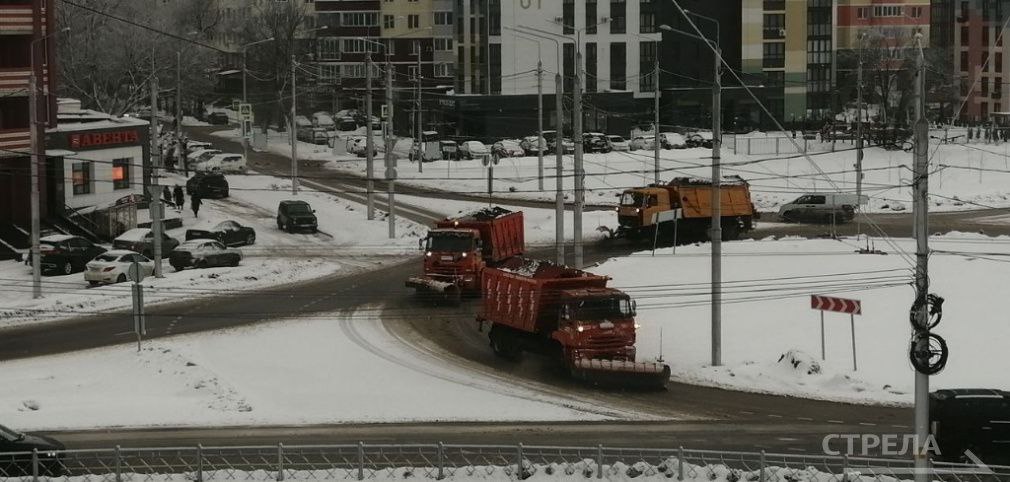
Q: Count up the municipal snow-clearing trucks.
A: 3